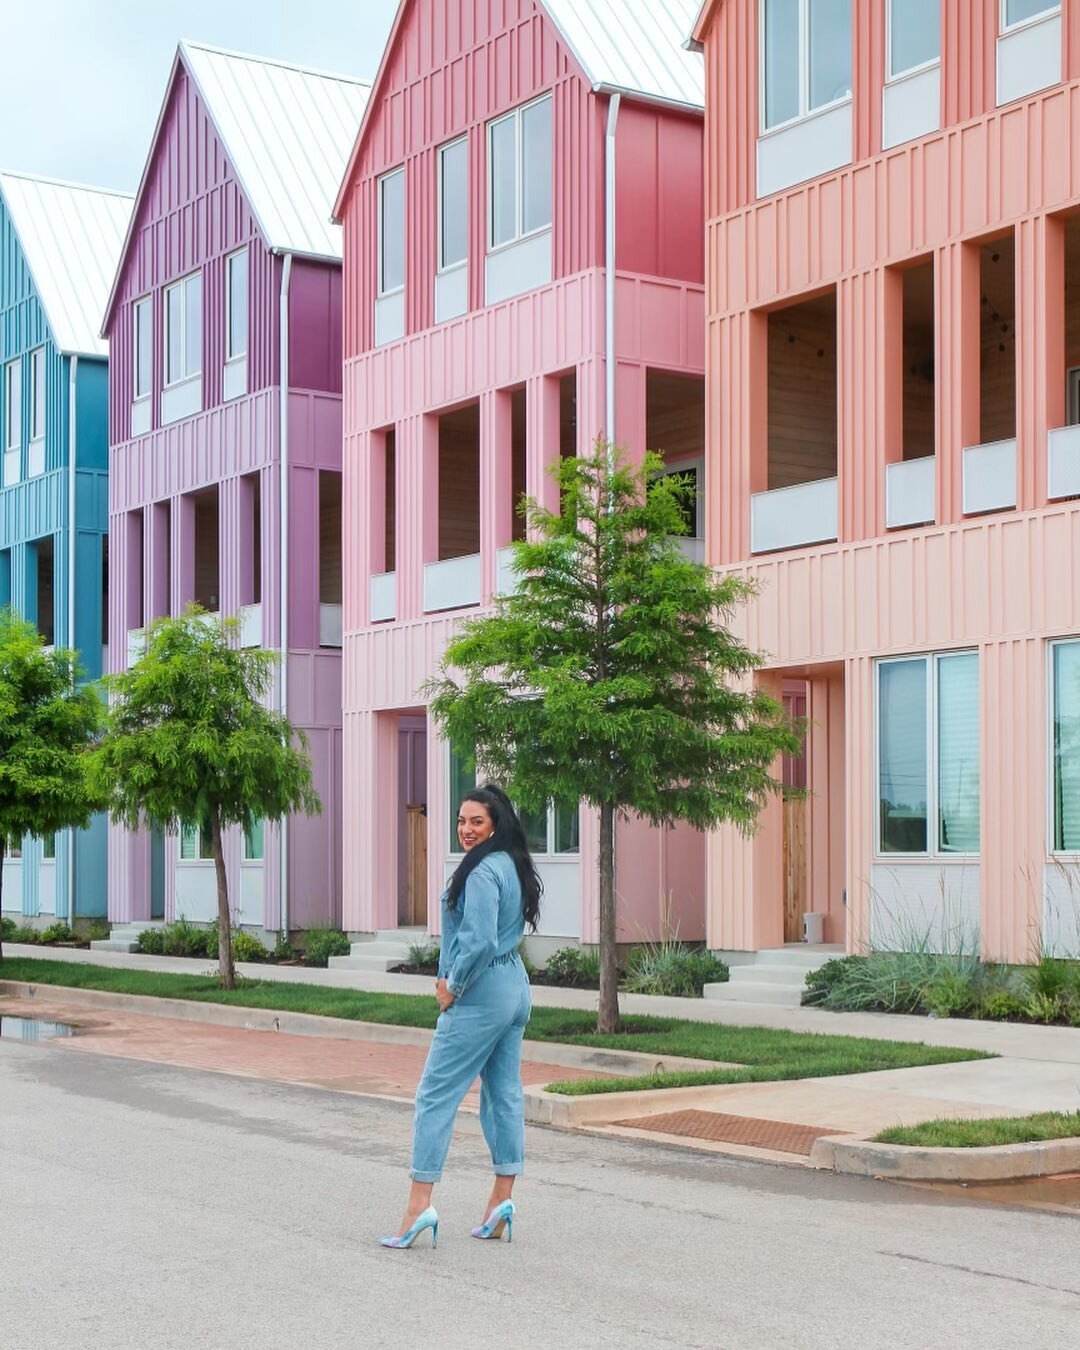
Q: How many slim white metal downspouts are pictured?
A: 3